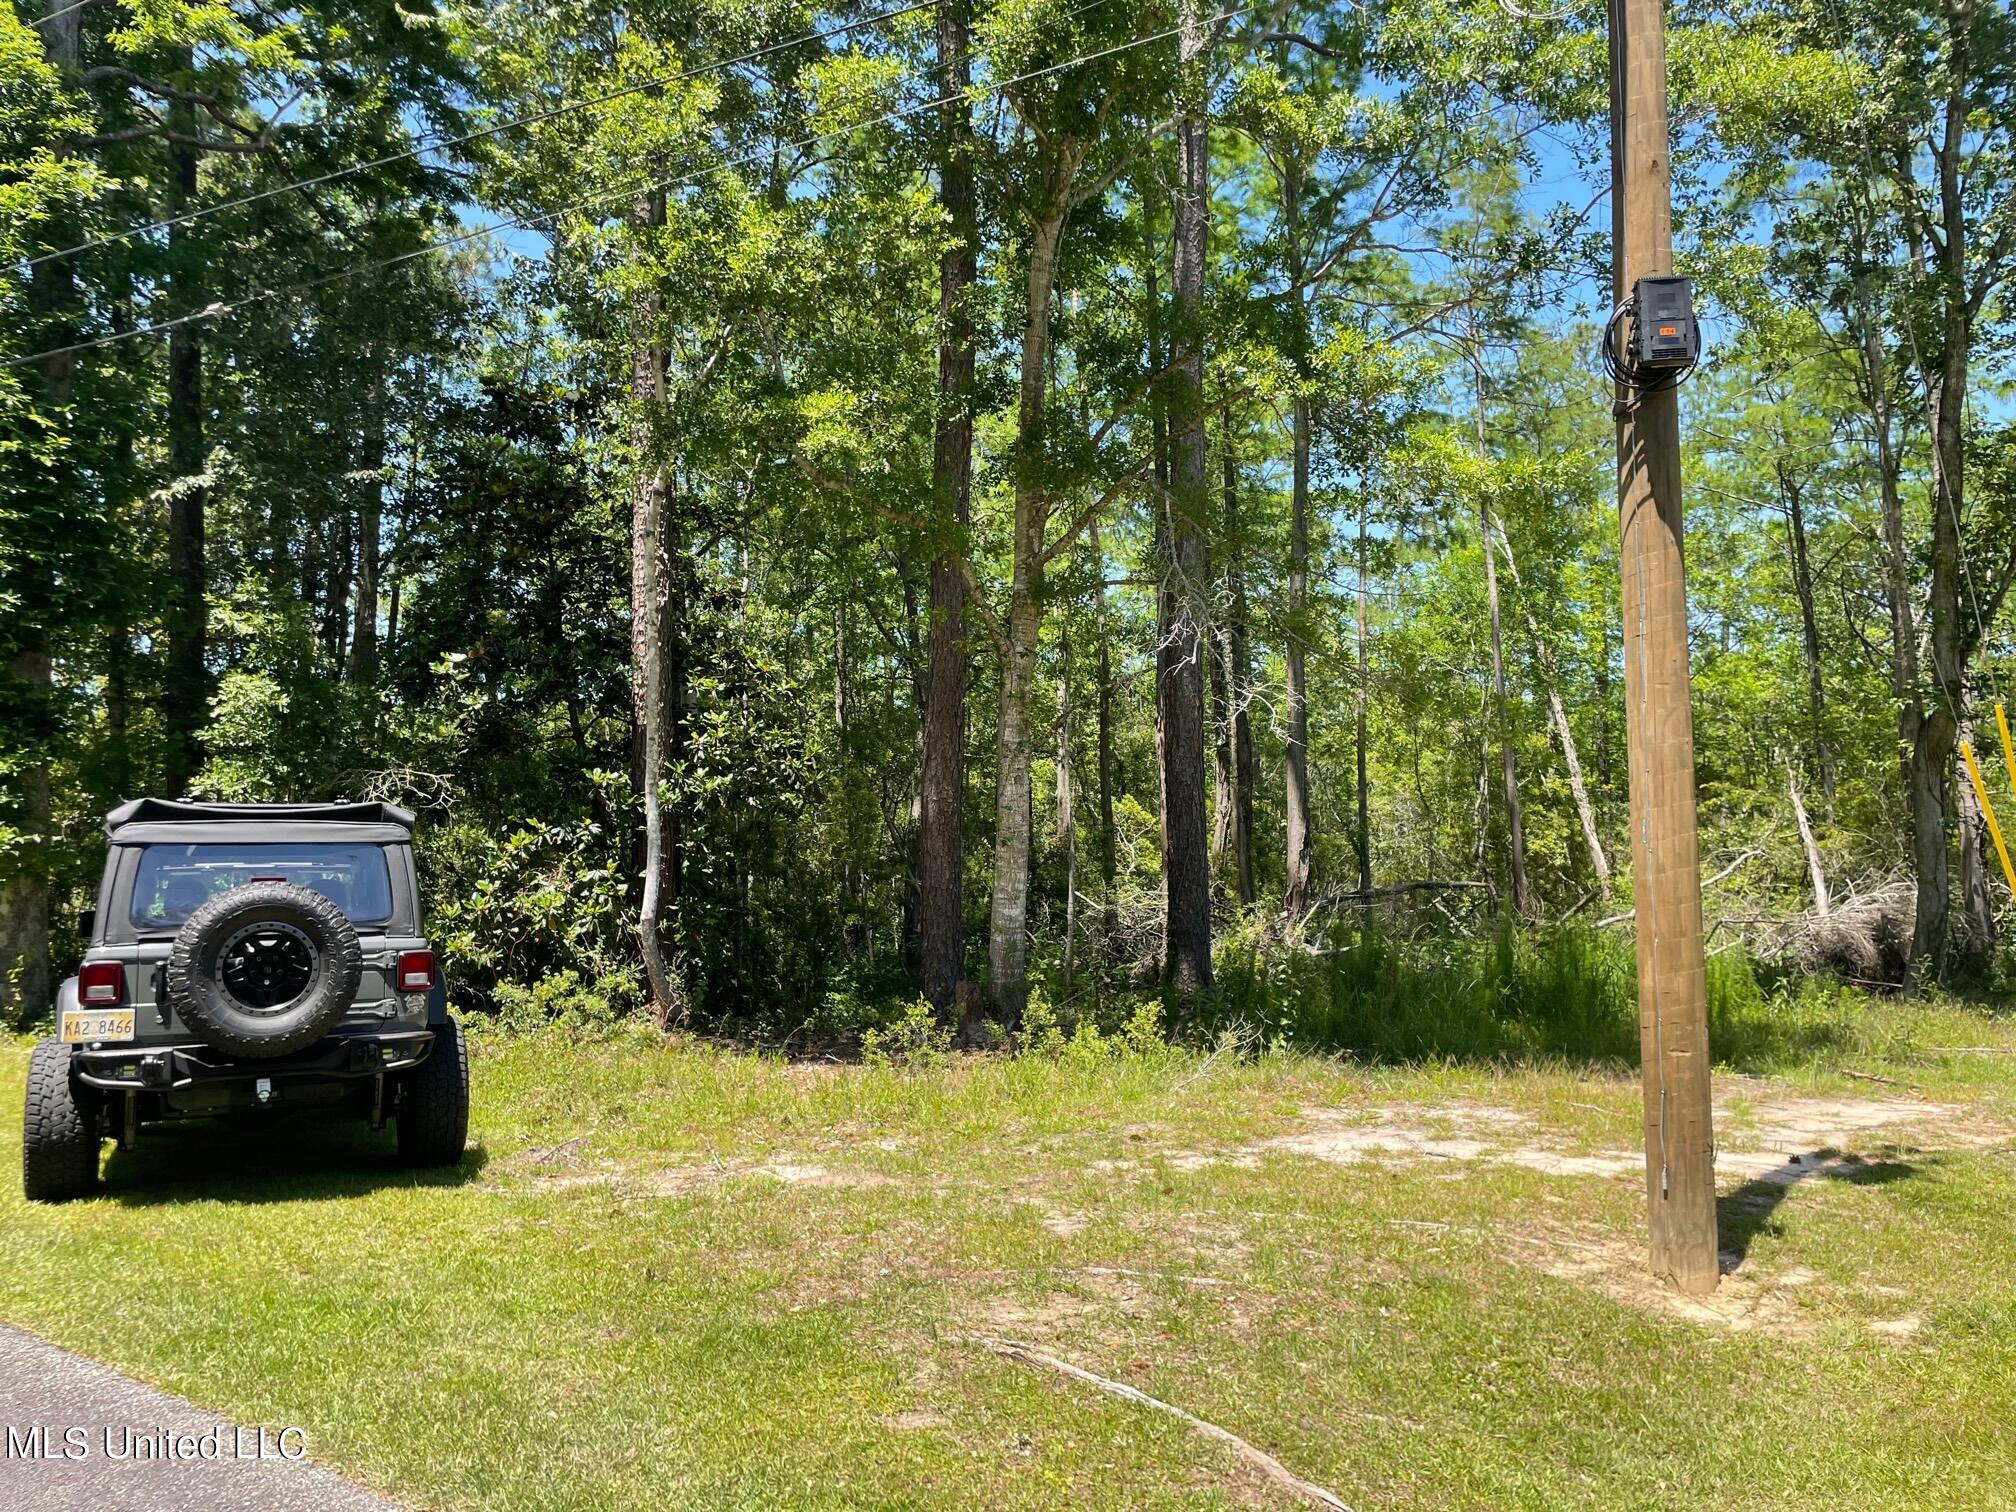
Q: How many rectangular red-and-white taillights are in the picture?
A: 2